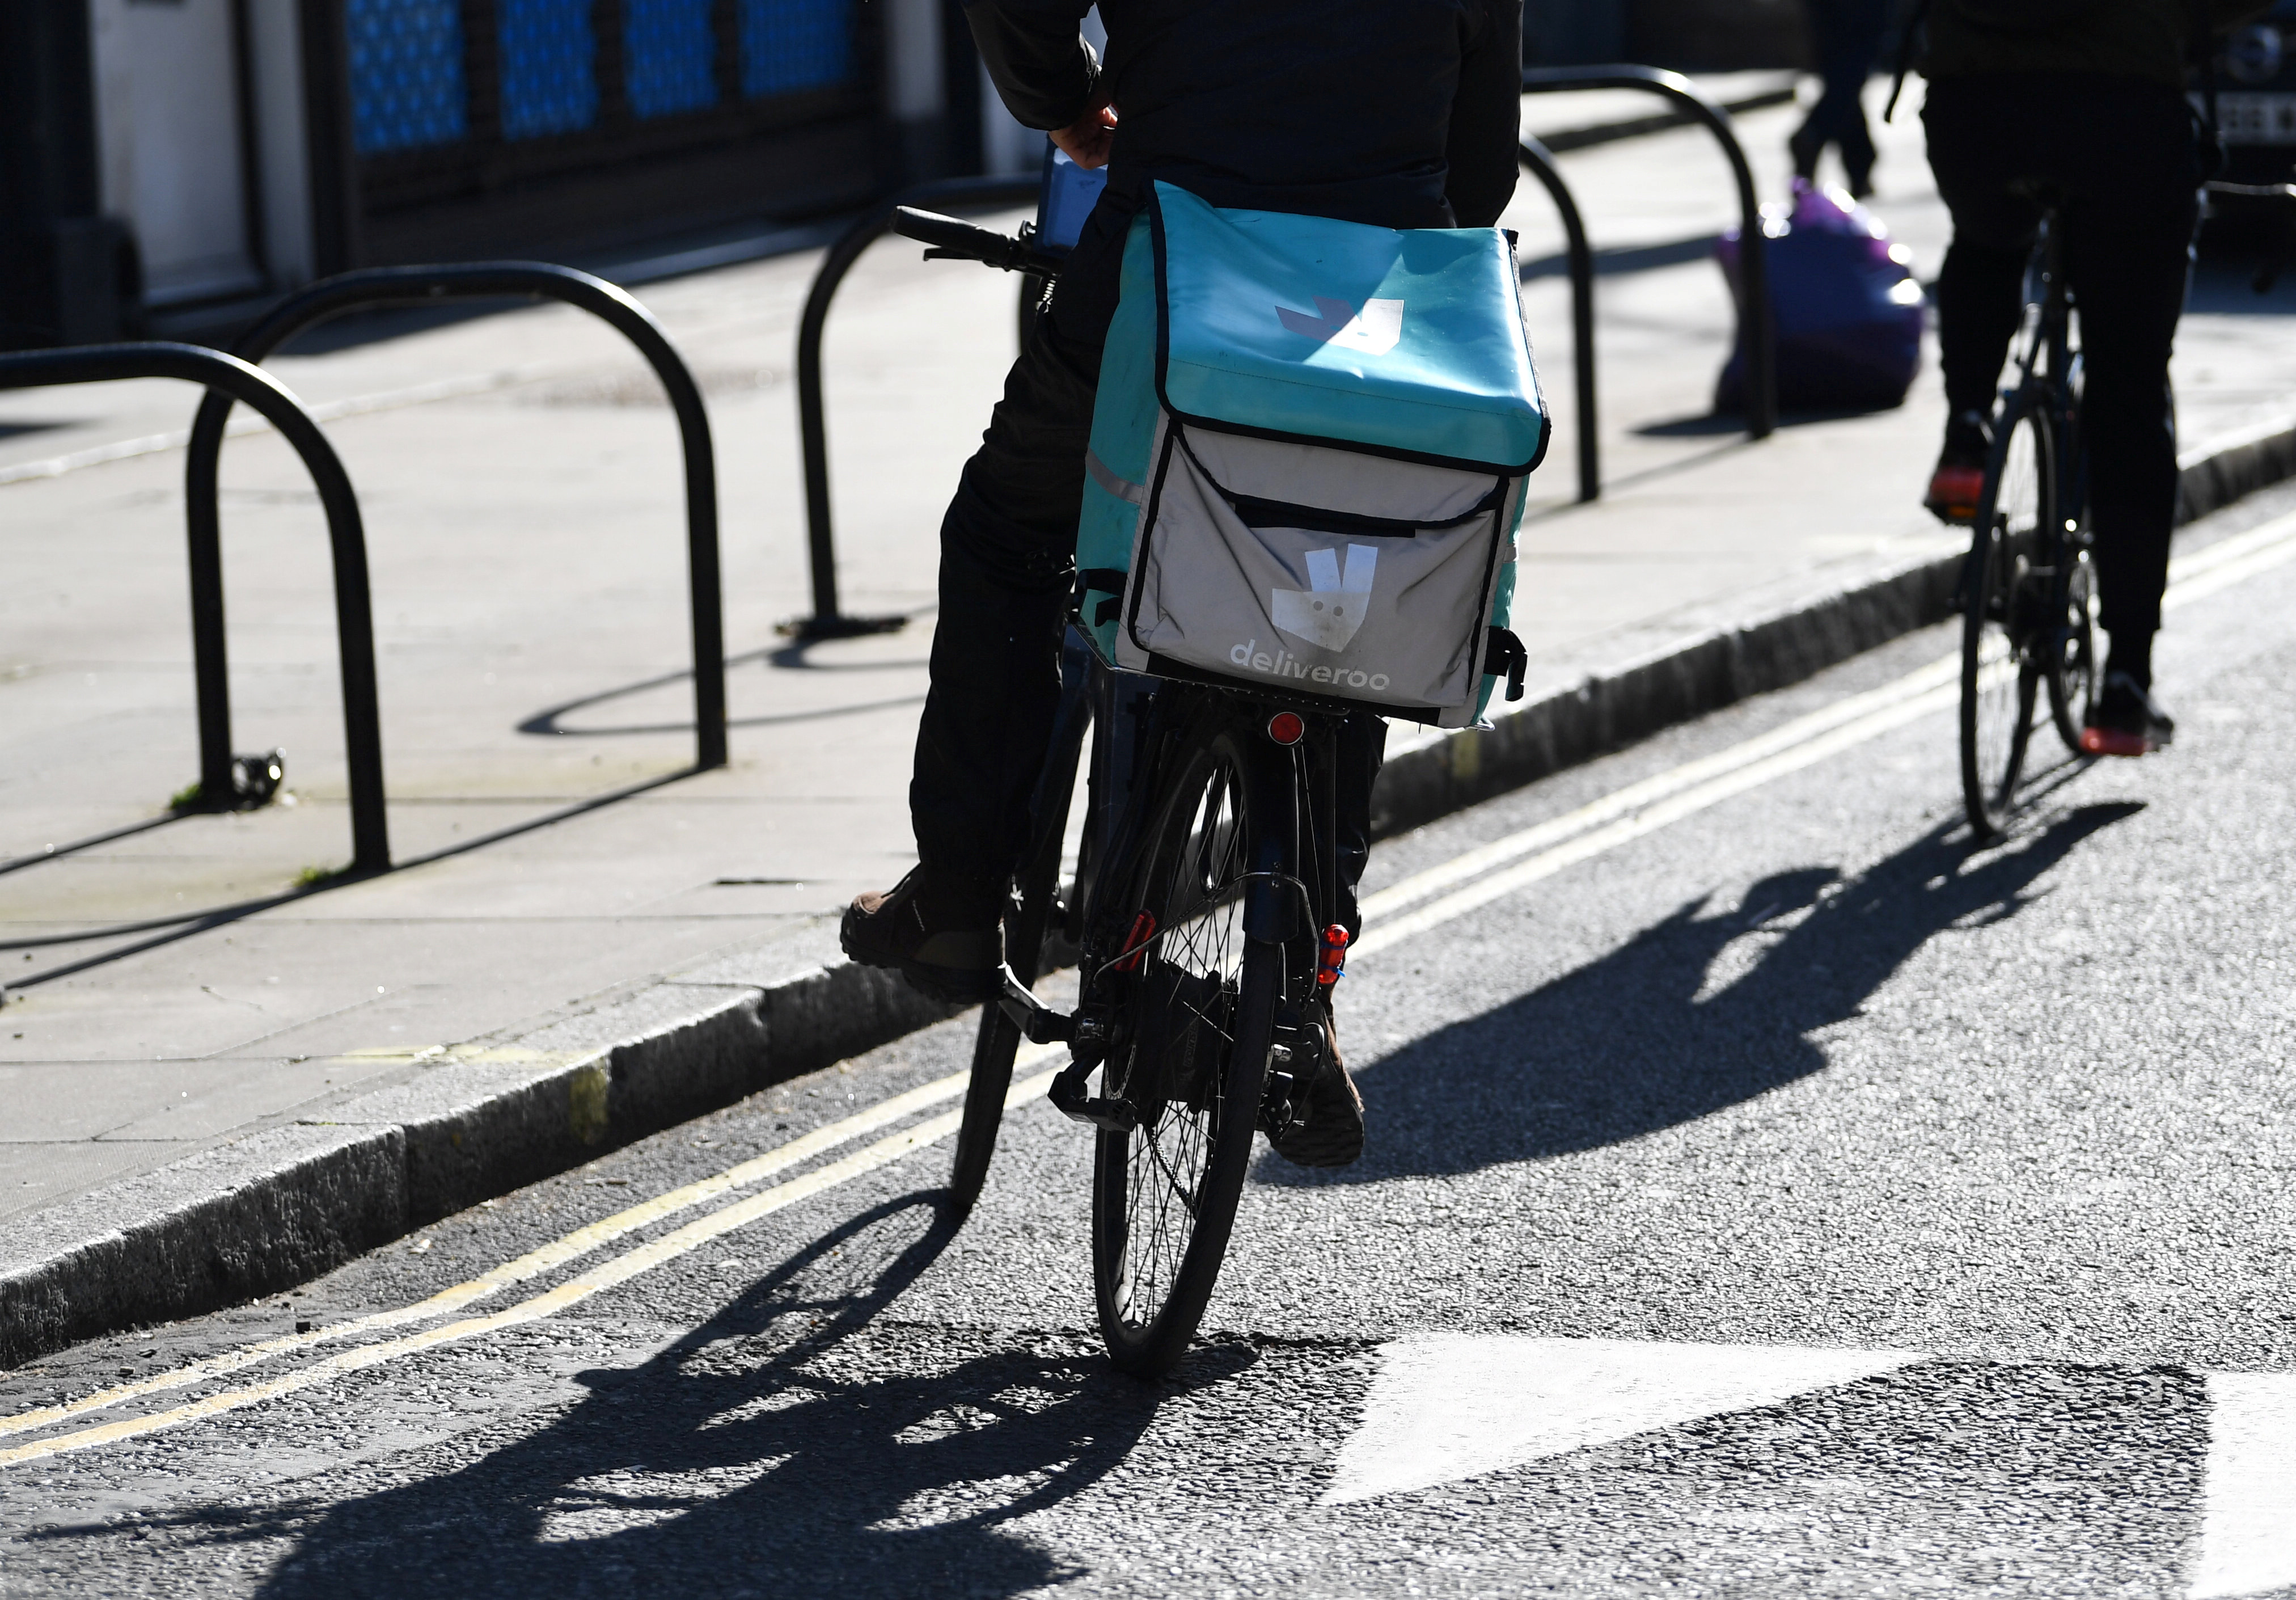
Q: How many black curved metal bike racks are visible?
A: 5